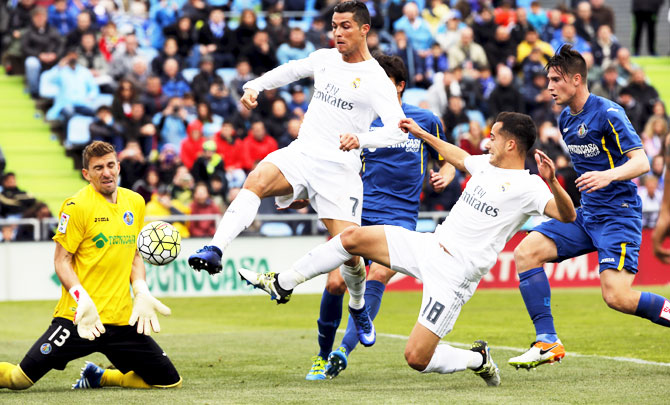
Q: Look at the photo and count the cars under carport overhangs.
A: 0